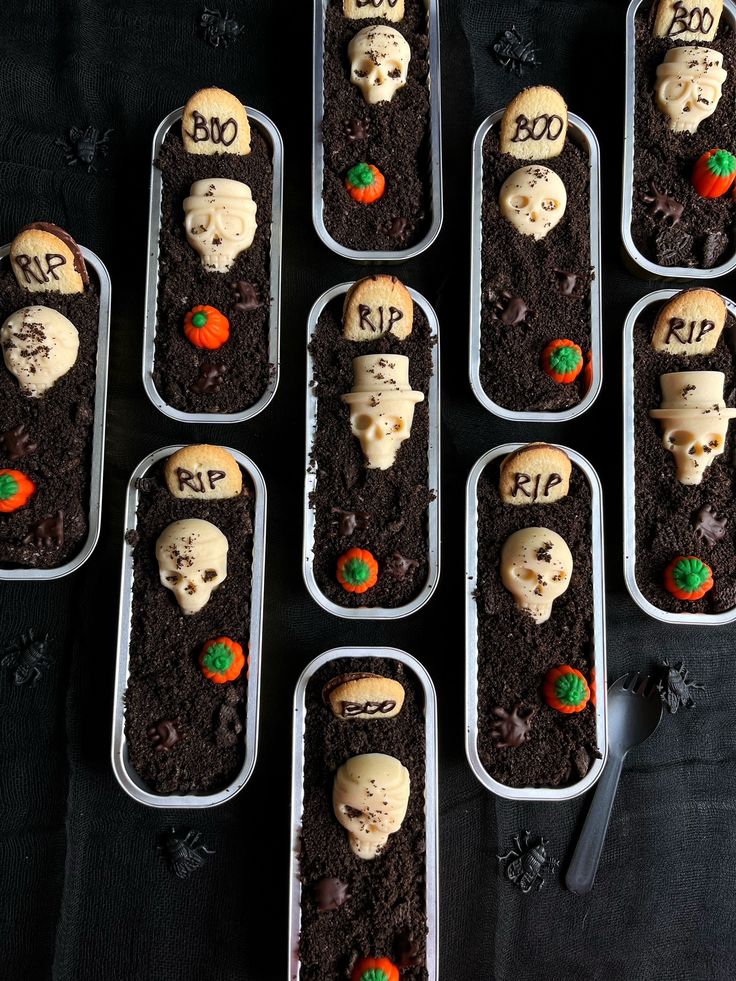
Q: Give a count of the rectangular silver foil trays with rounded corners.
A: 10